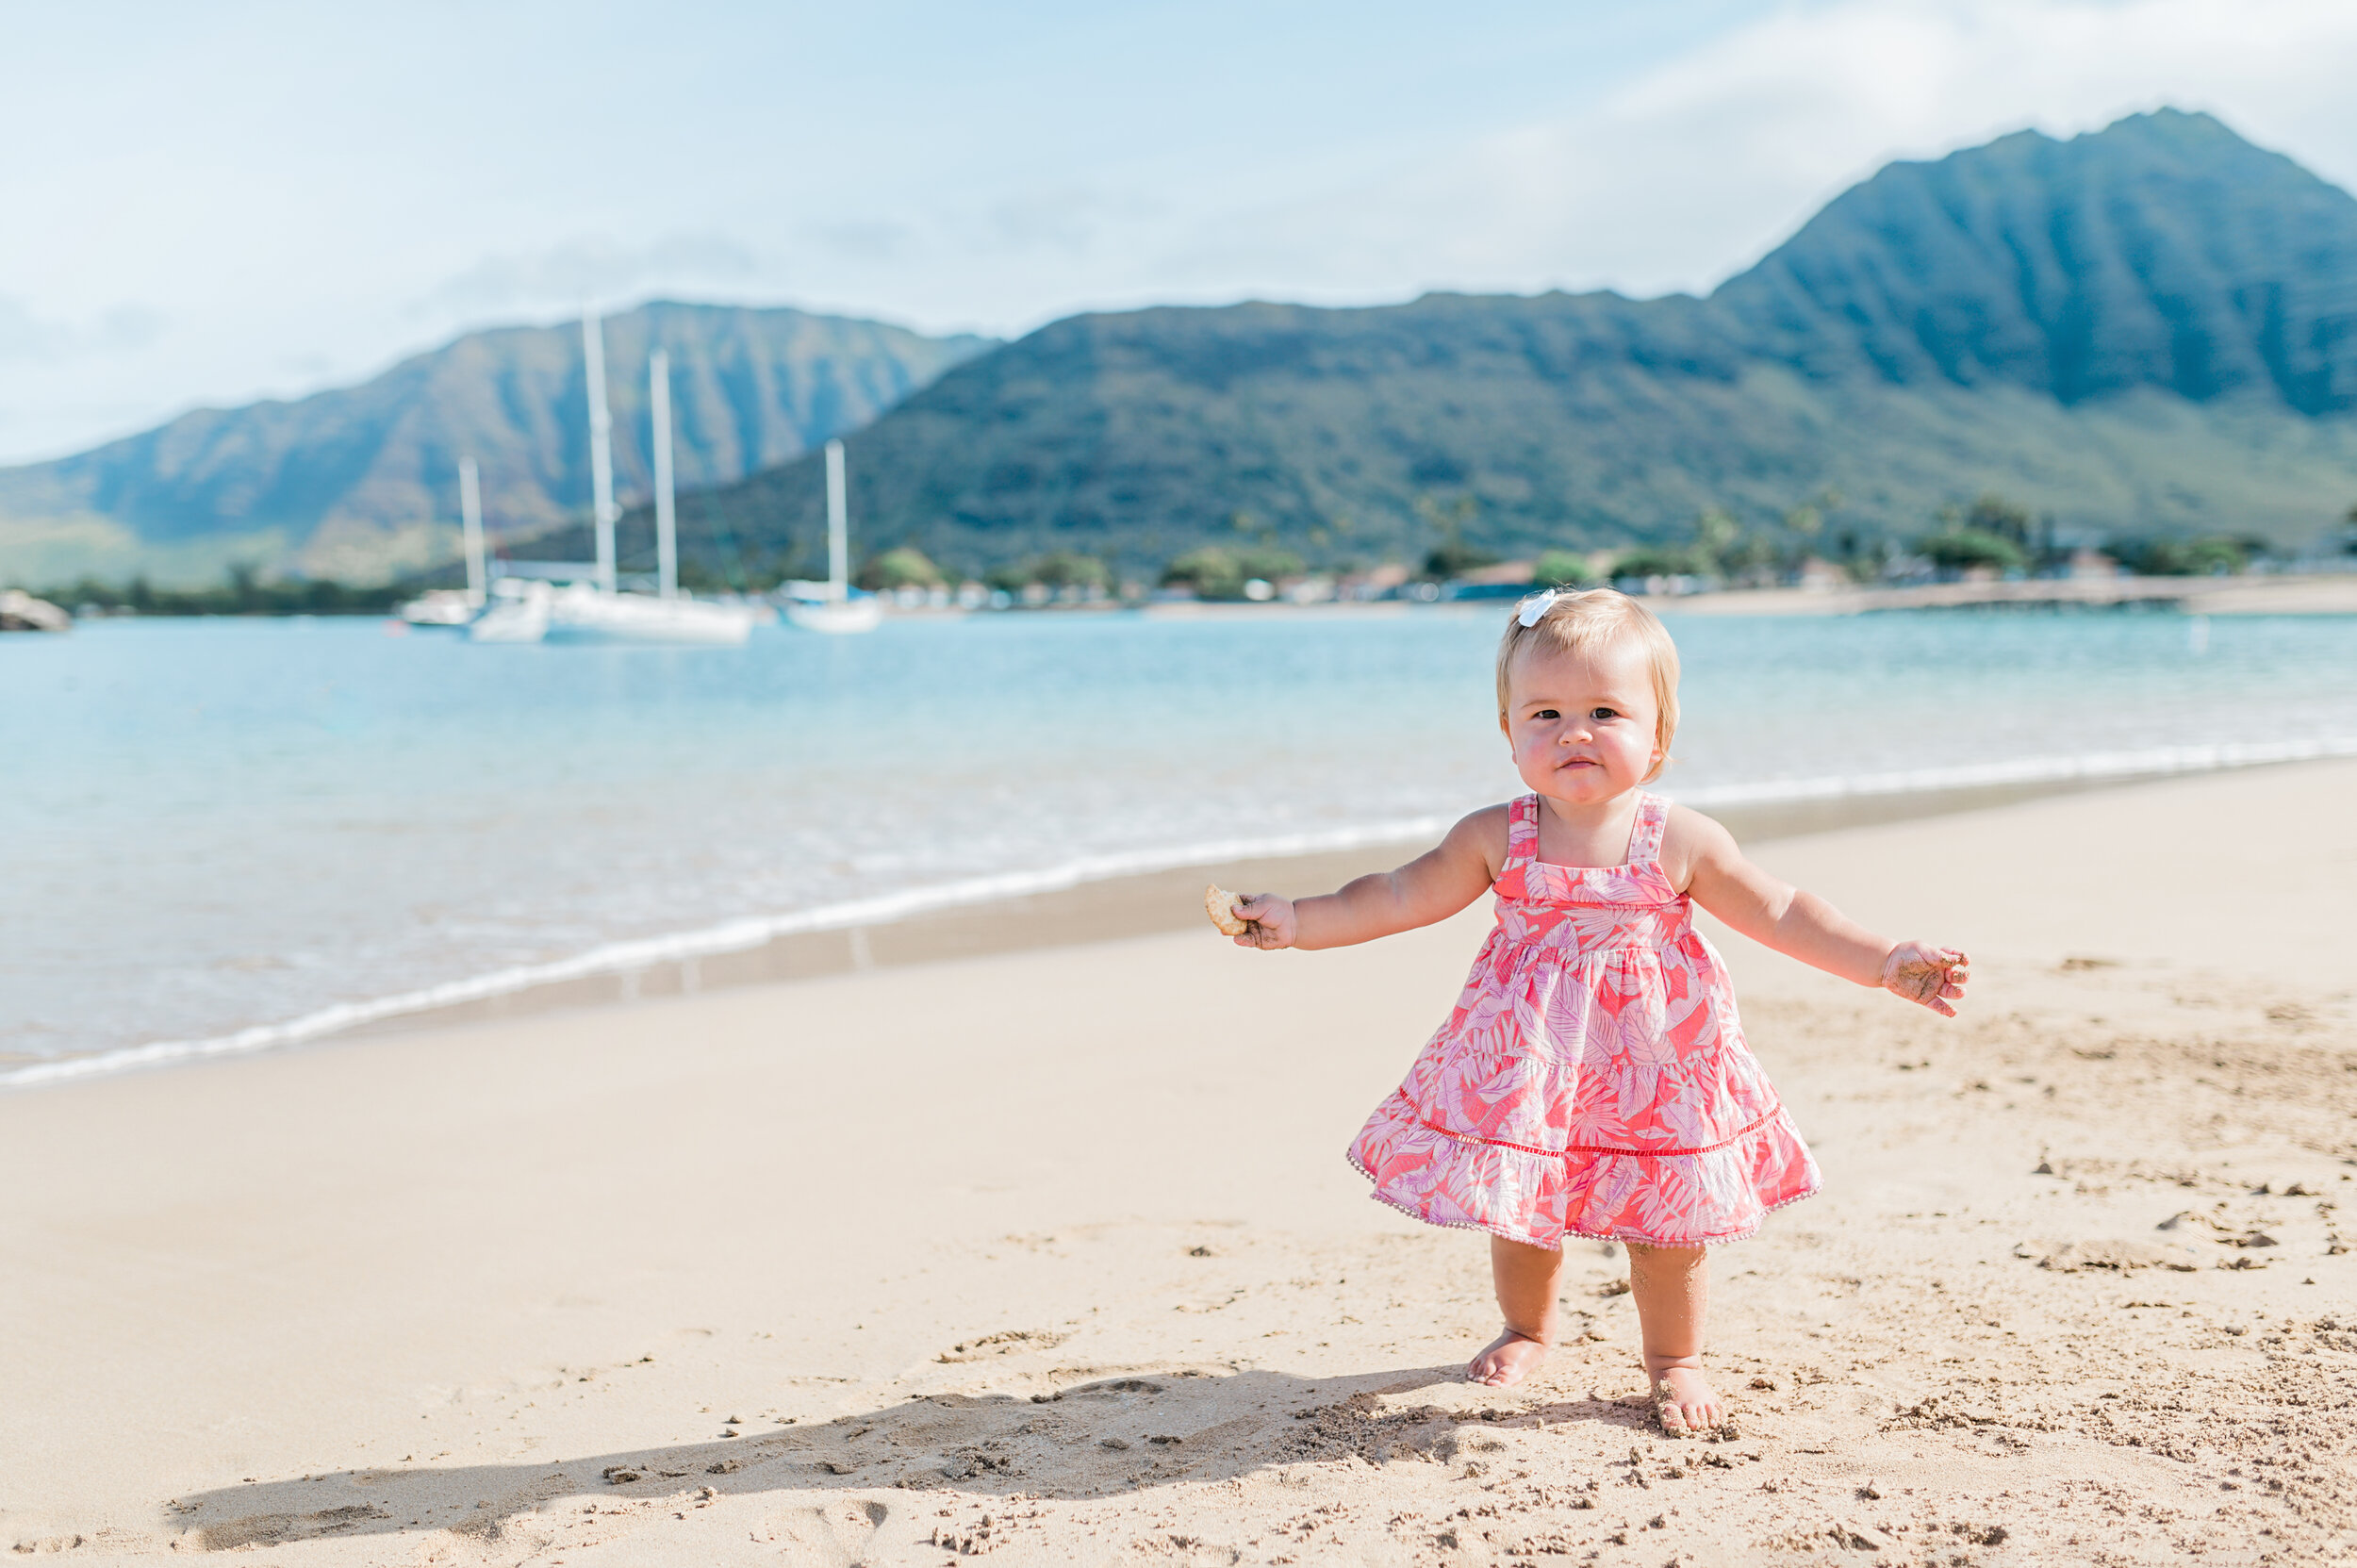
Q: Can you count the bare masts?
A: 4